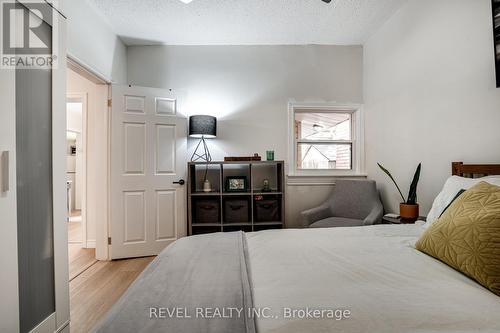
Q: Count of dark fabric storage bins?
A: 3